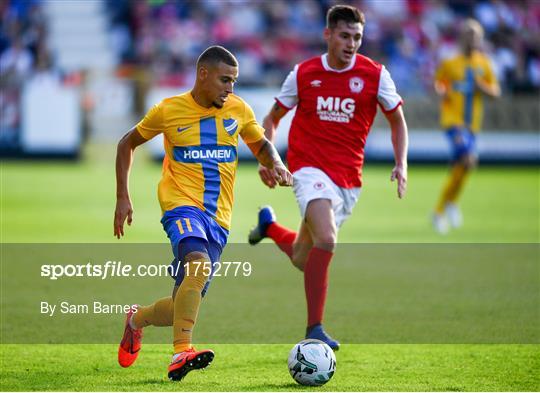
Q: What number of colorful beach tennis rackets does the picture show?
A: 0